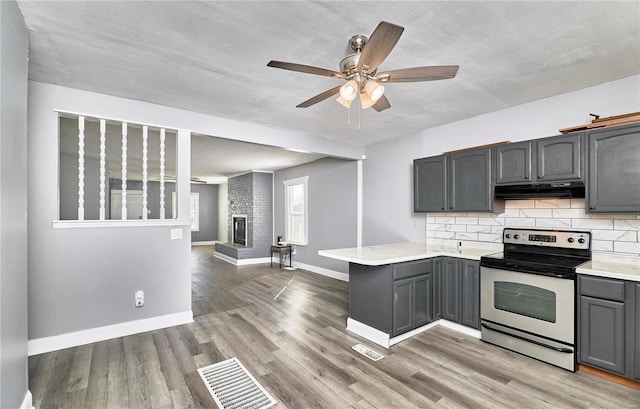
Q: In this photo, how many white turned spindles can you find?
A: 5